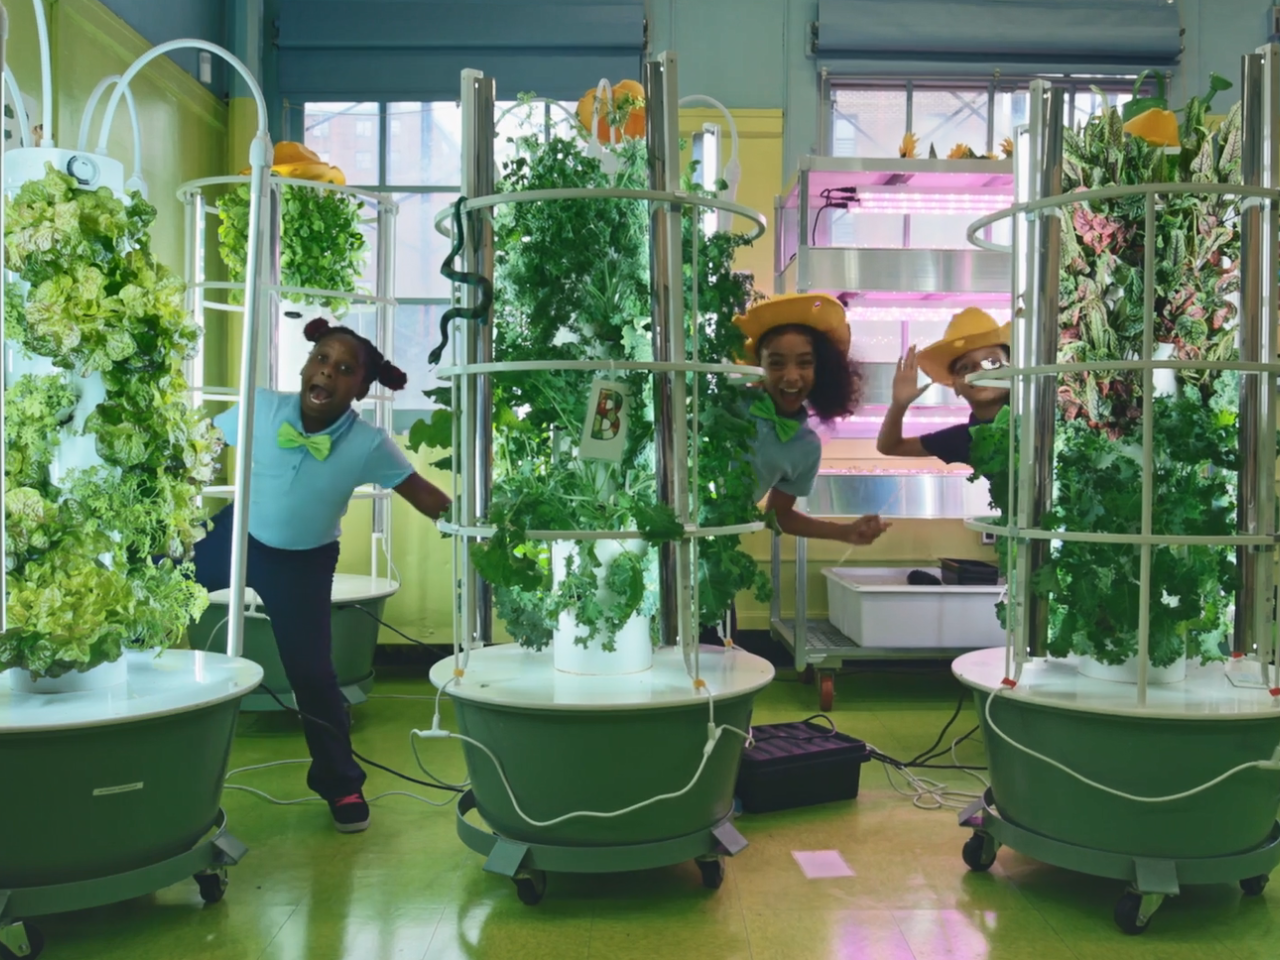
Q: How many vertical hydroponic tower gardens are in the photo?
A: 4